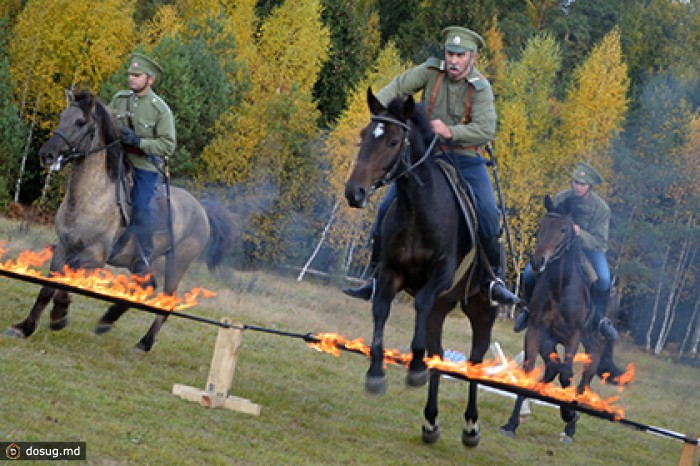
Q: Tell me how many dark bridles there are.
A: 3